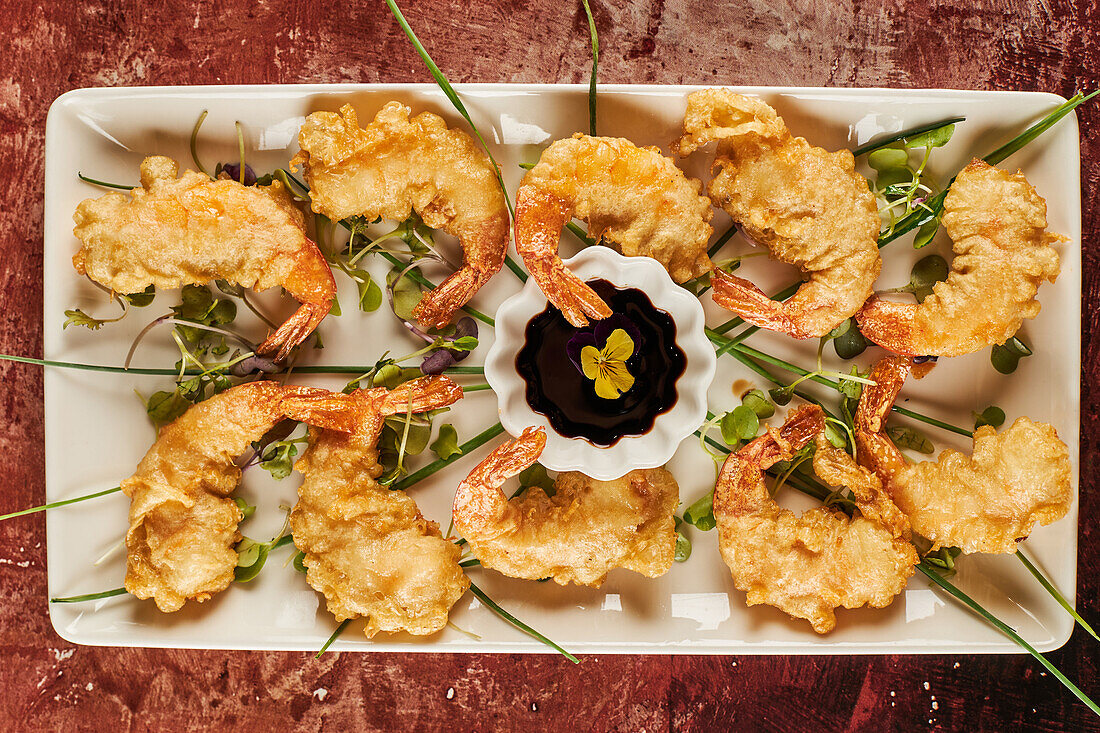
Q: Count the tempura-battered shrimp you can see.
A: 10